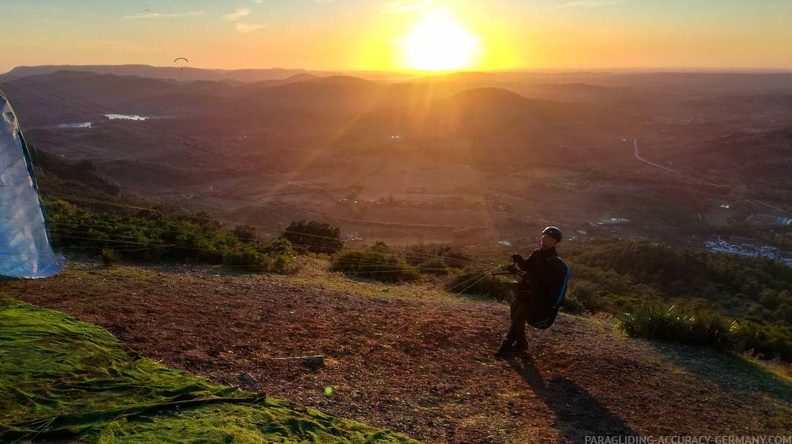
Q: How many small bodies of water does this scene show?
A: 2